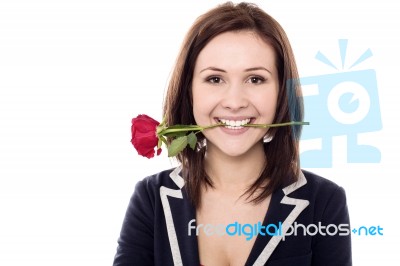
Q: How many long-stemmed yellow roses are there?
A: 0